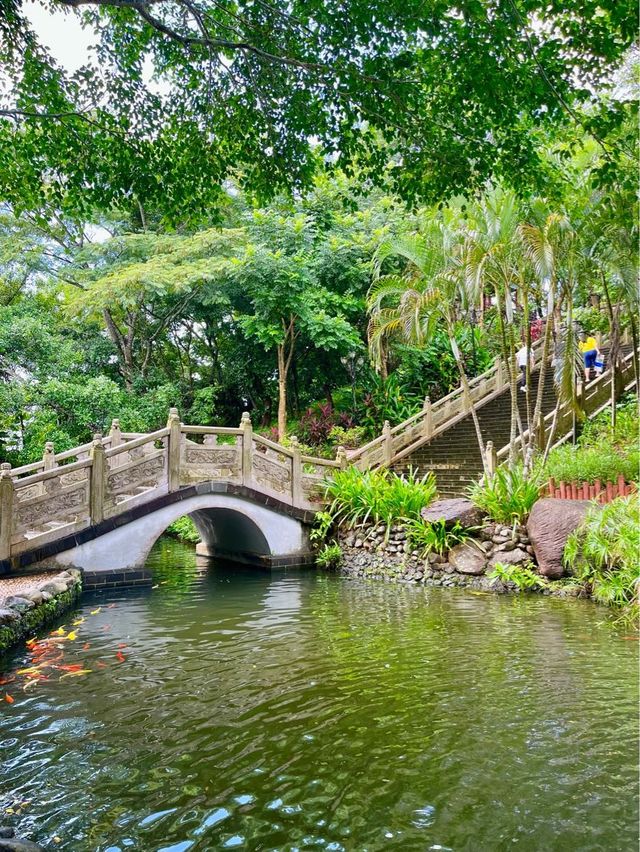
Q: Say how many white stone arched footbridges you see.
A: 1